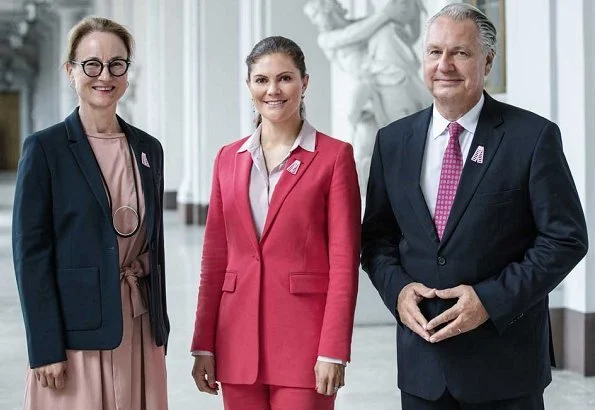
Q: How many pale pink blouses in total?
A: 1